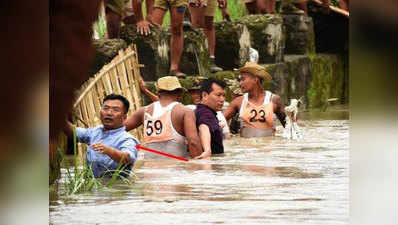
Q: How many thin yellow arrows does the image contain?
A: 0